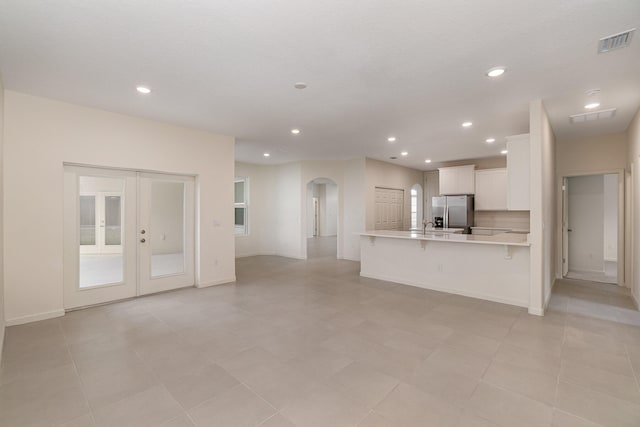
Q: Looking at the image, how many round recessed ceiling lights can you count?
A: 11